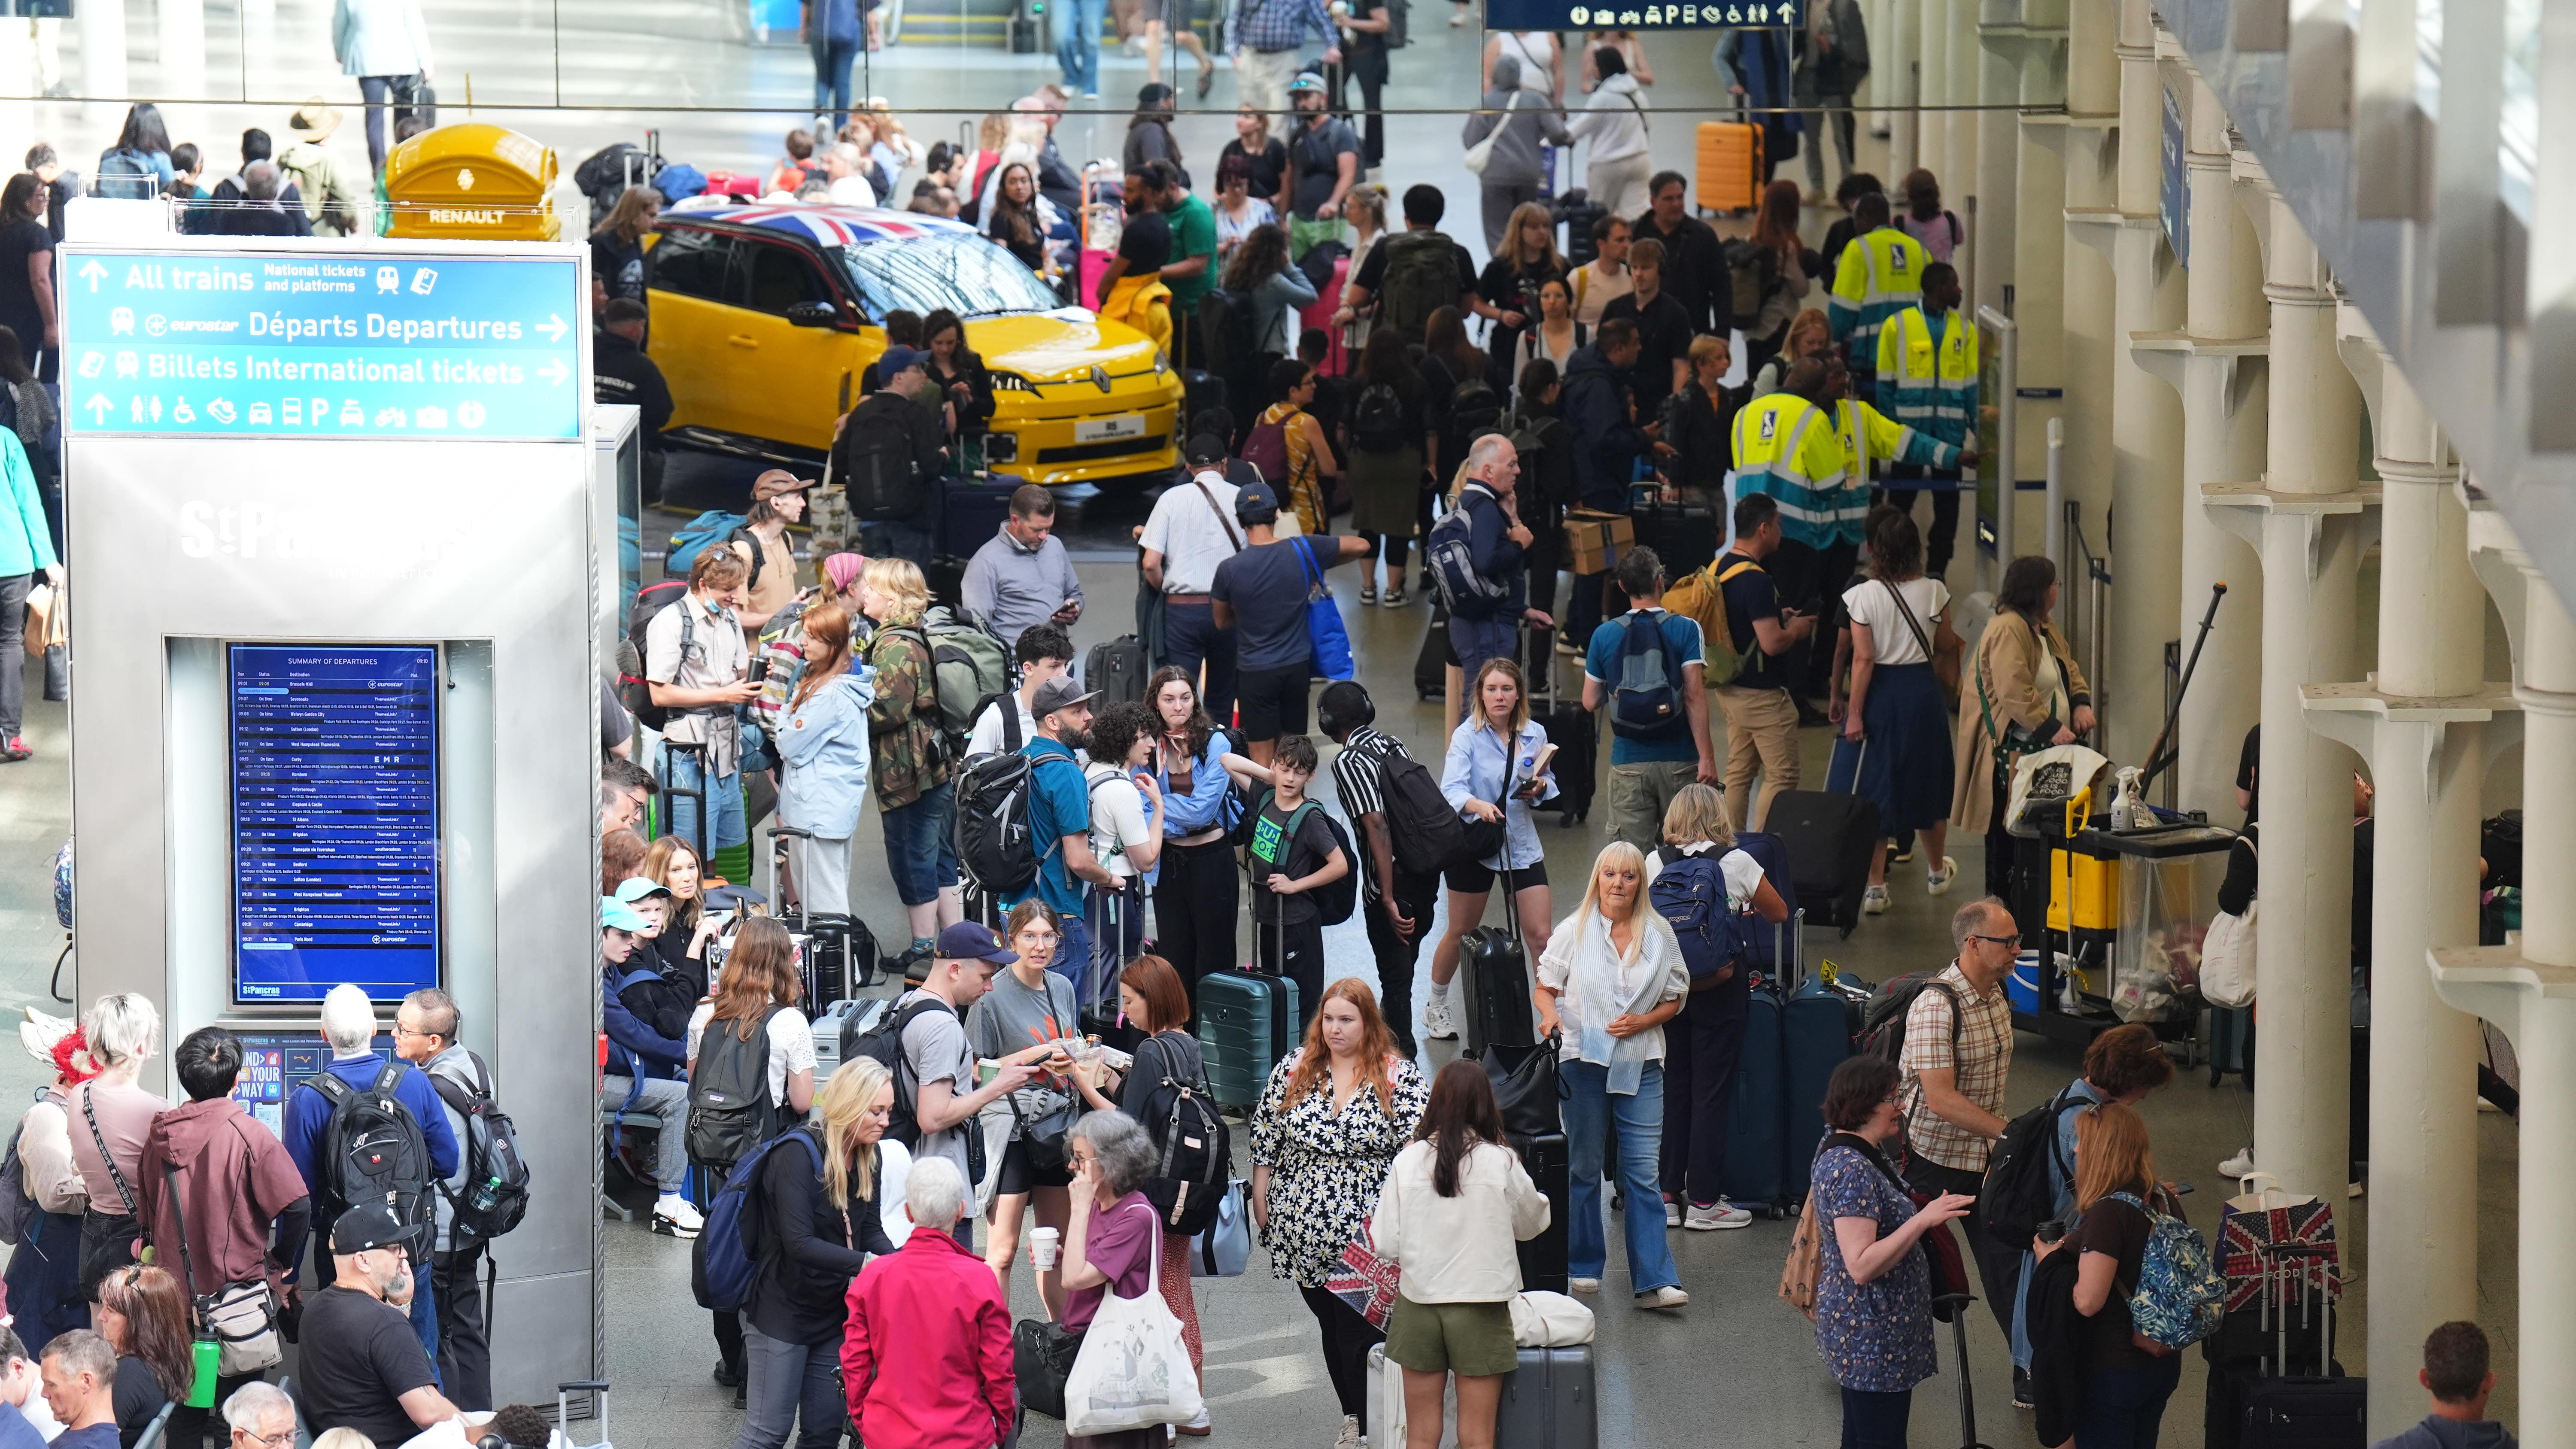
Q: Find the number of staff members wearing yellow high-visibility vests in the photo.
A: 4